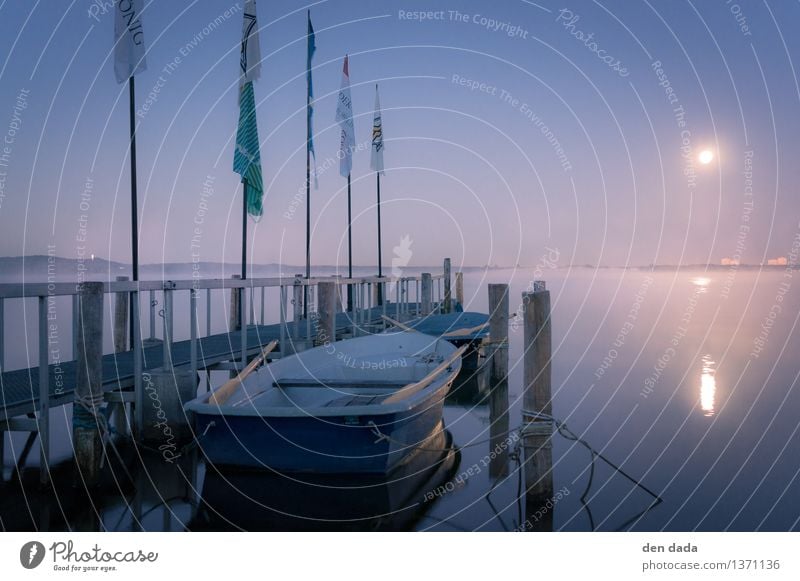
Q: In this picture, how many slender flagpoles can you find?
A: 5